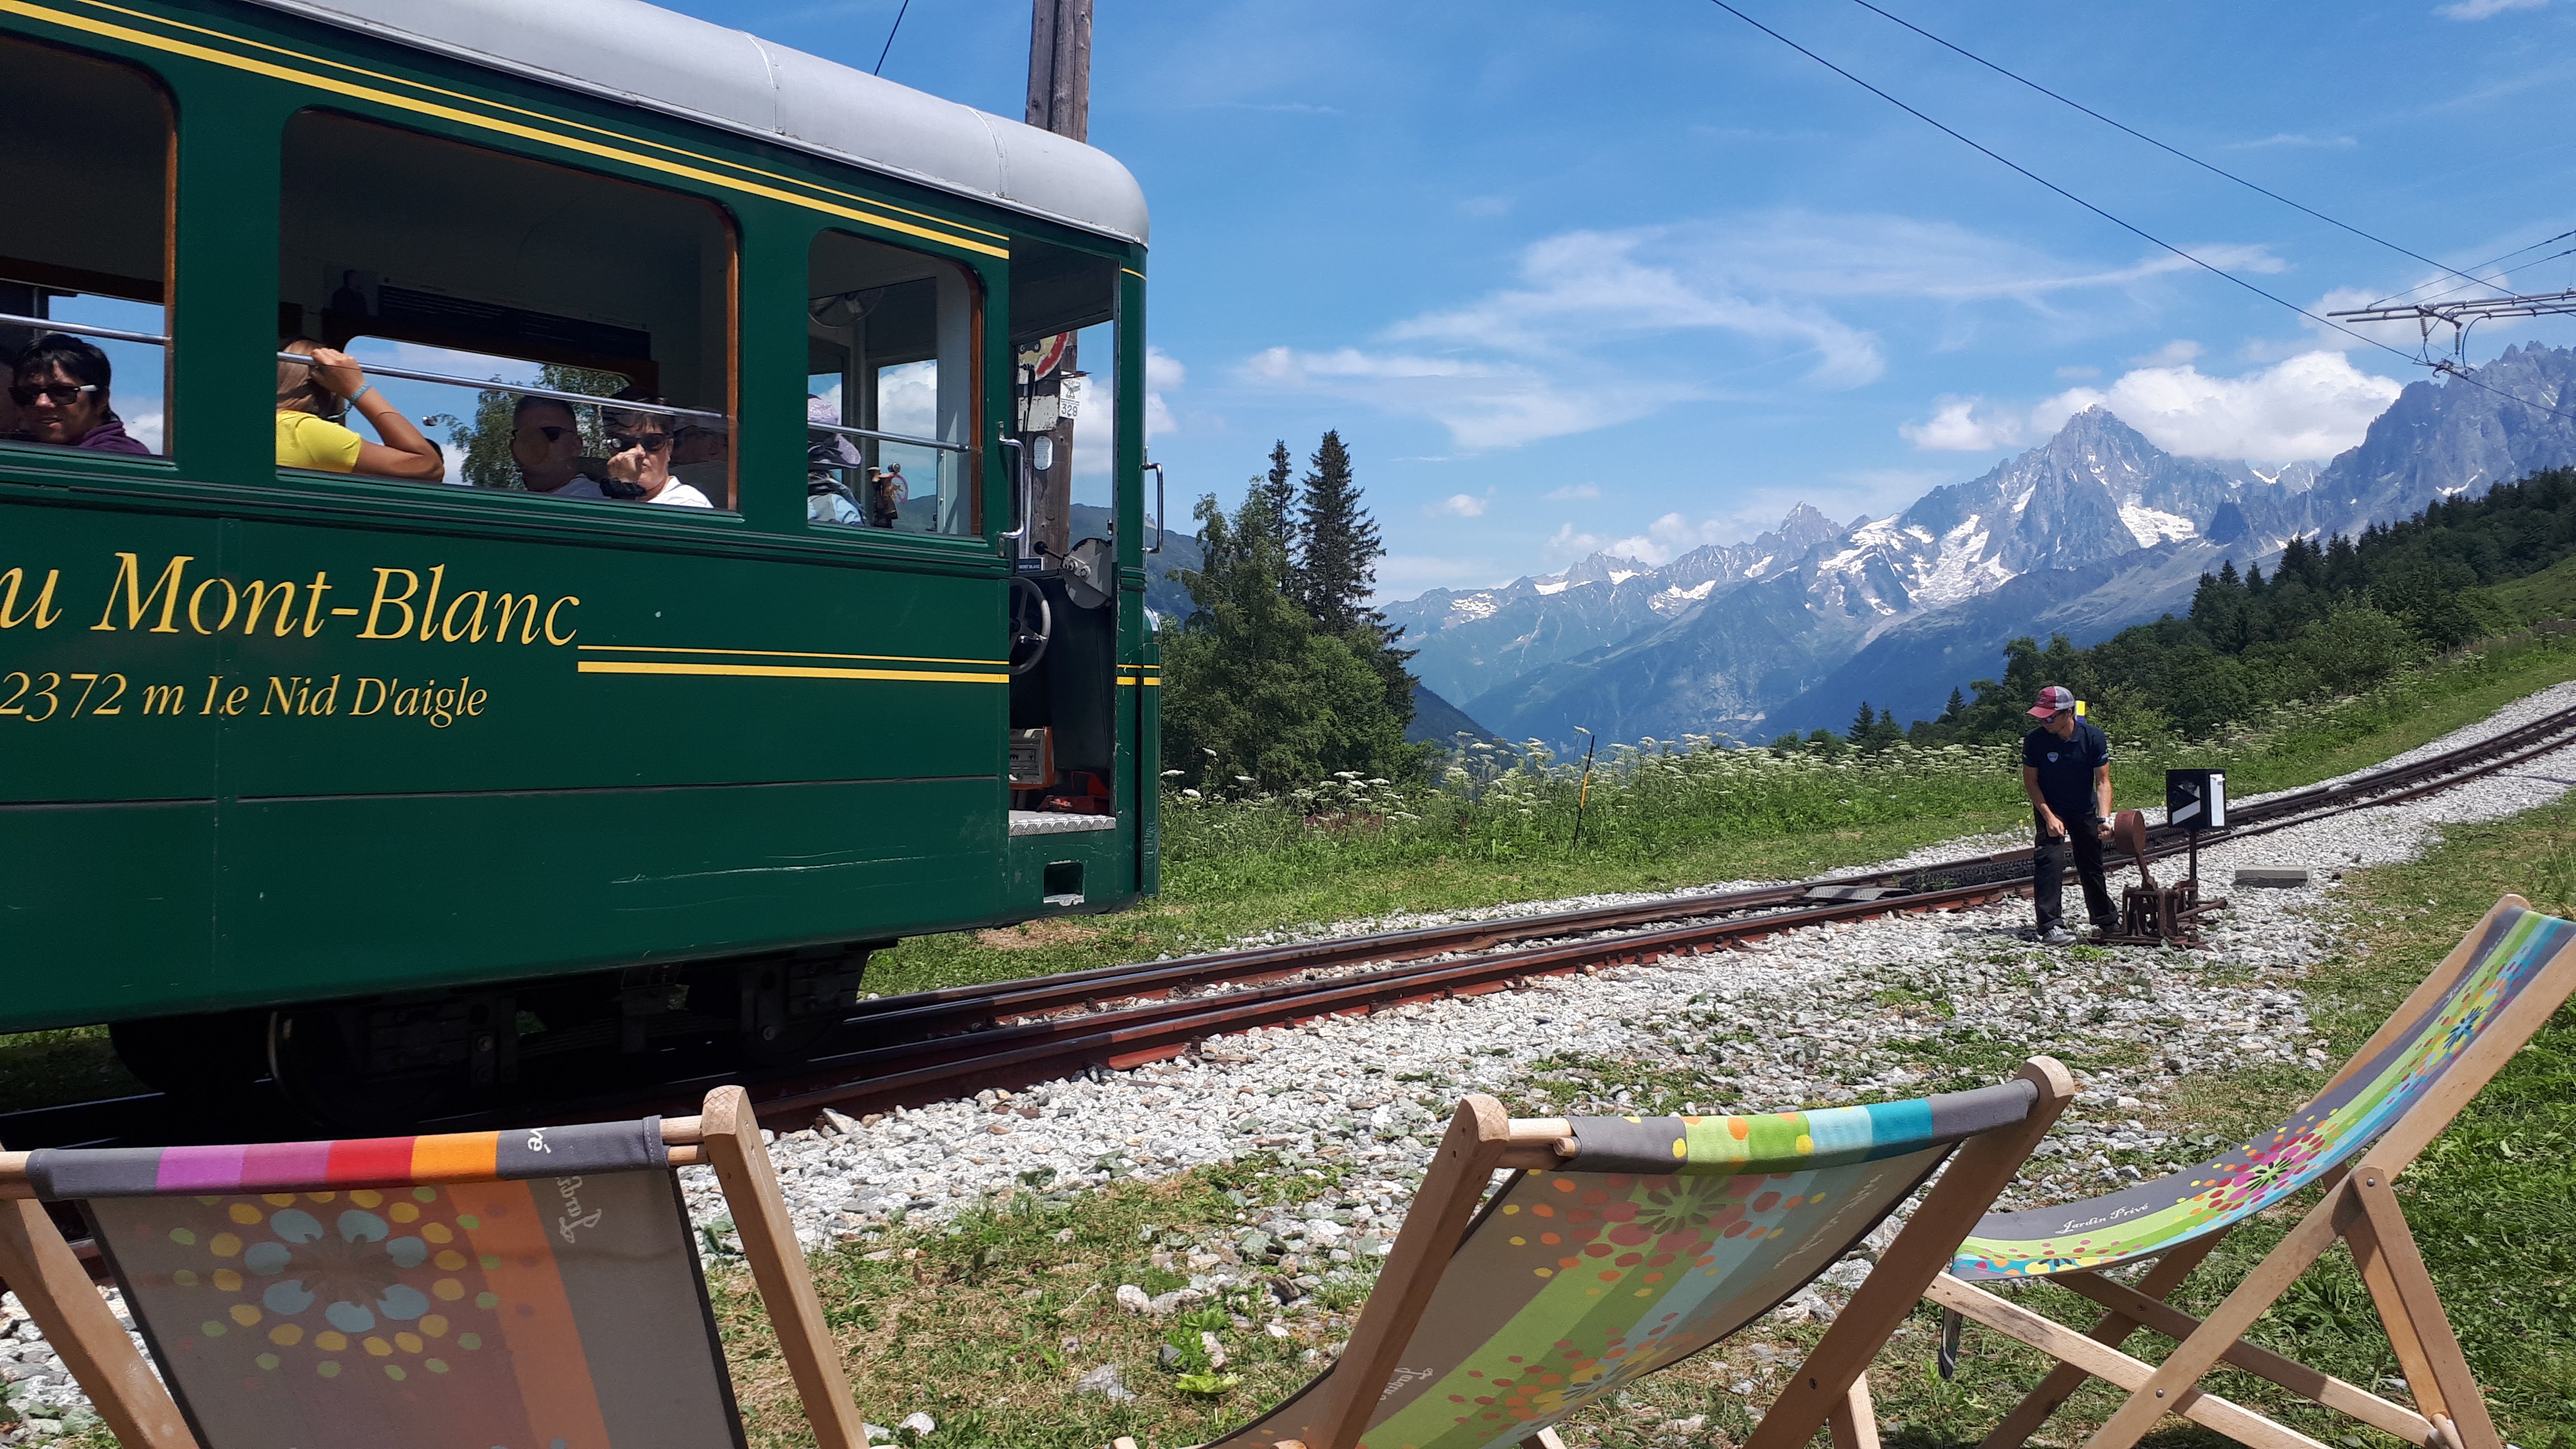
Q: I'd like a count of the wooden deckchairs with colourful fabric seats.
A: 3